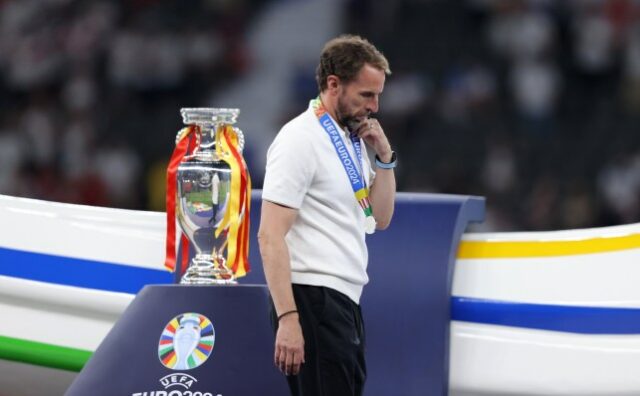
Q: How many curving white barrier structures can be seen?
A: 2